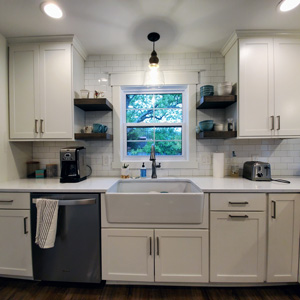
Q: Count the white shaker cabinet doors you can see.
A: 9